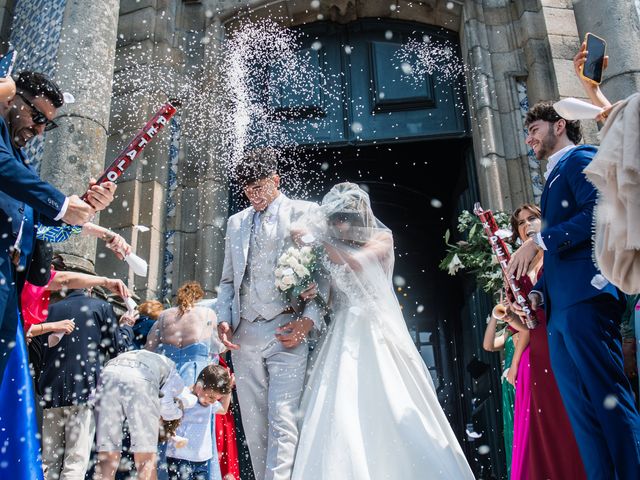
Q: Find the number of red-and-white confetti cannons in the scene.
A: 2